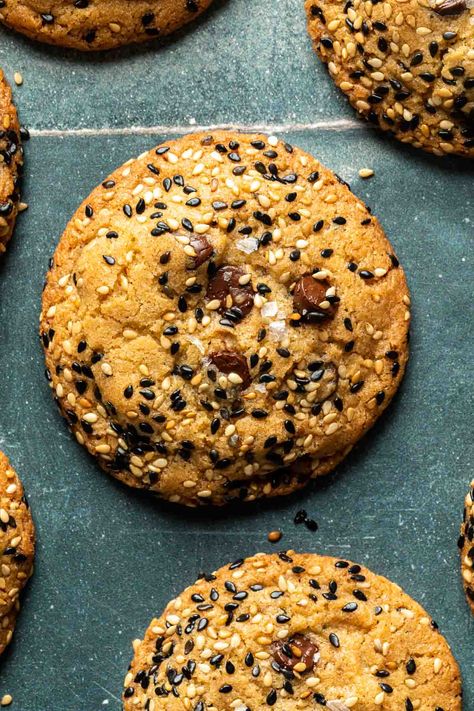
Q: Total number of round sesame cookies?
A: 7